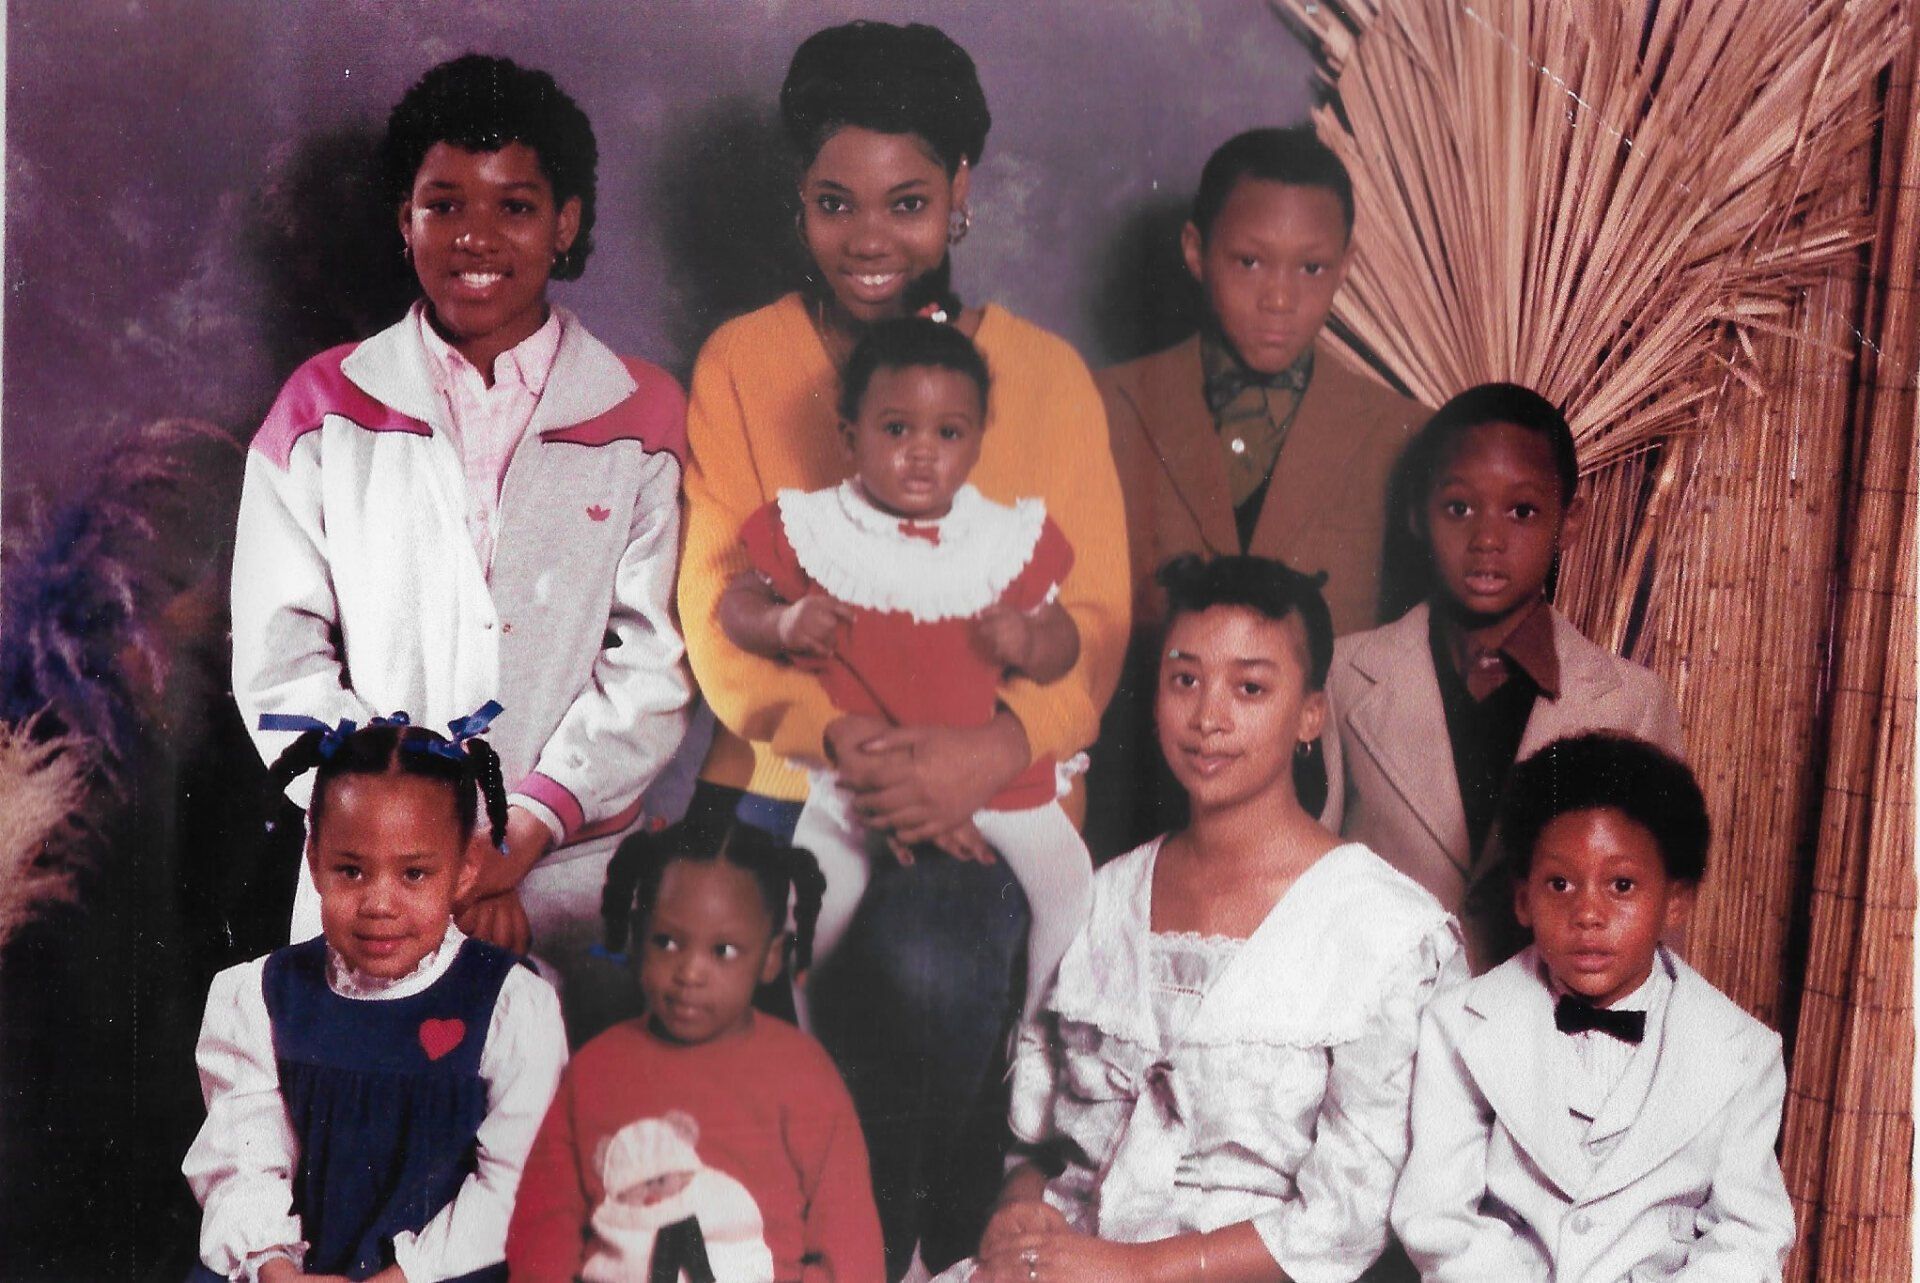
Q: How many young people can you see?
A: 9